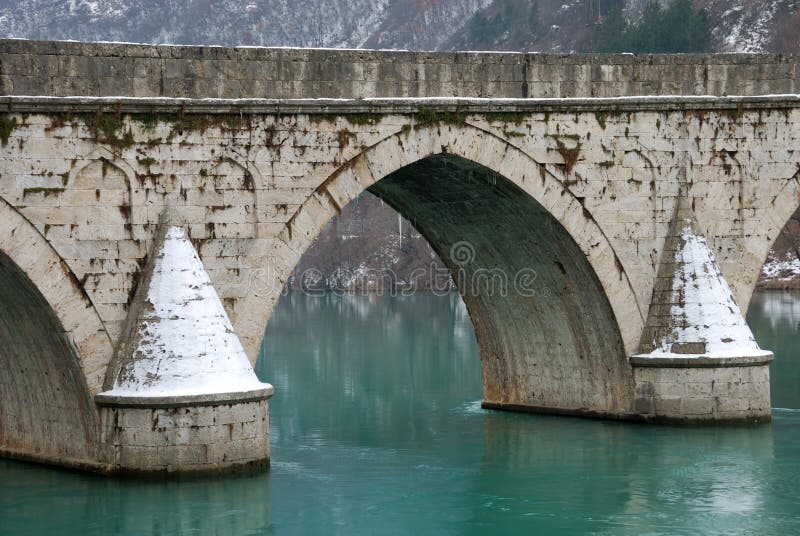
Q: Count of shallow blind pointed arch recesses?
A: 4